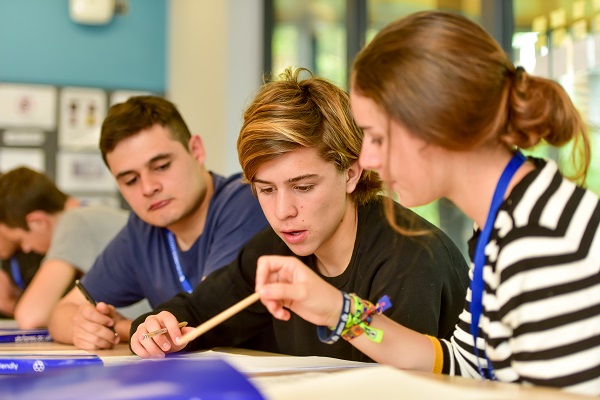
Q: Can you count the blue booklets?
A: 3